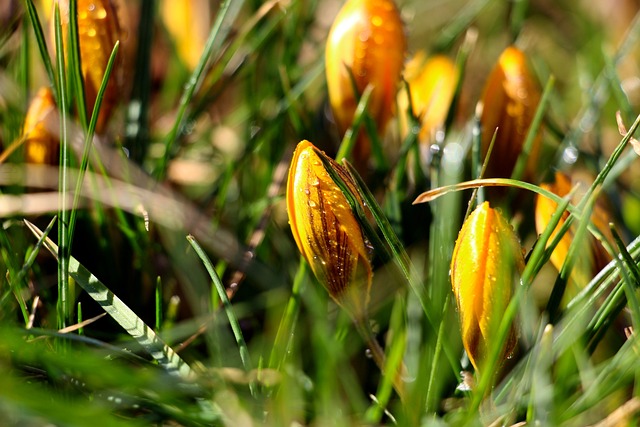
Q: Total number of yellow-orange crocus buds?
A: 9